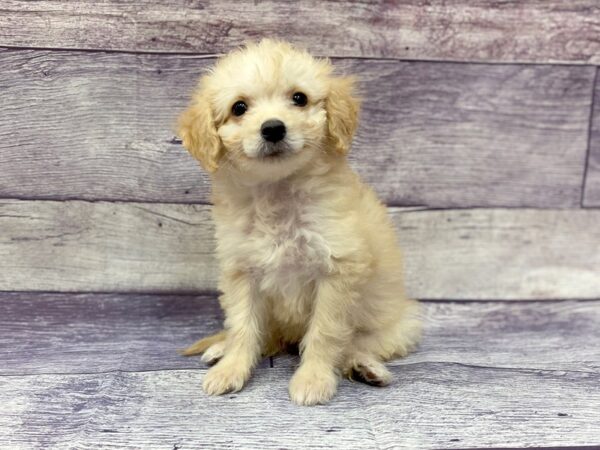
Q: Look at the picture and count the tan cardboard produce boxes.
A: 0